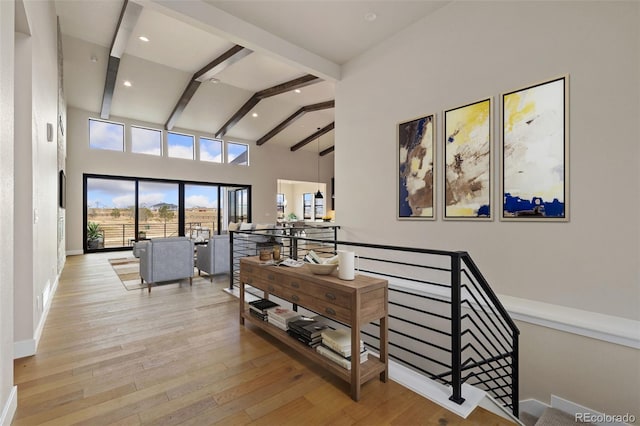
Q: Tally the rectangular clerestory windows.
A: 5